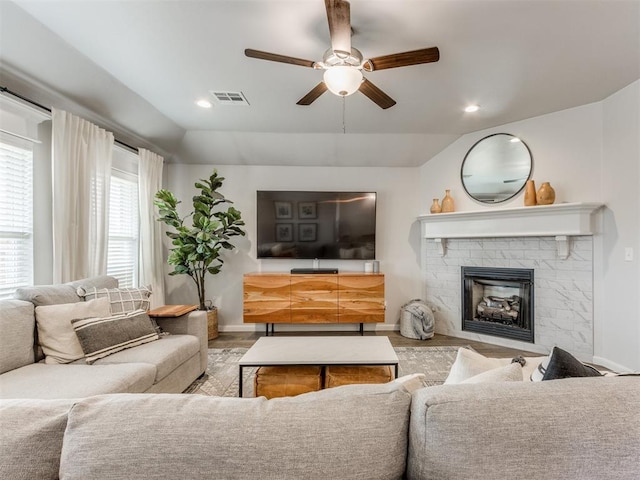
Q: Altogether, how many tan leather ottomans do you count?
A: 2